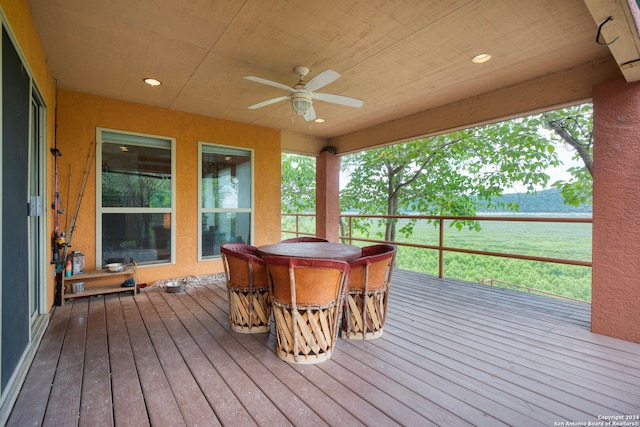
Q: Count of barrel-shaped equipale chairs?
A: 4